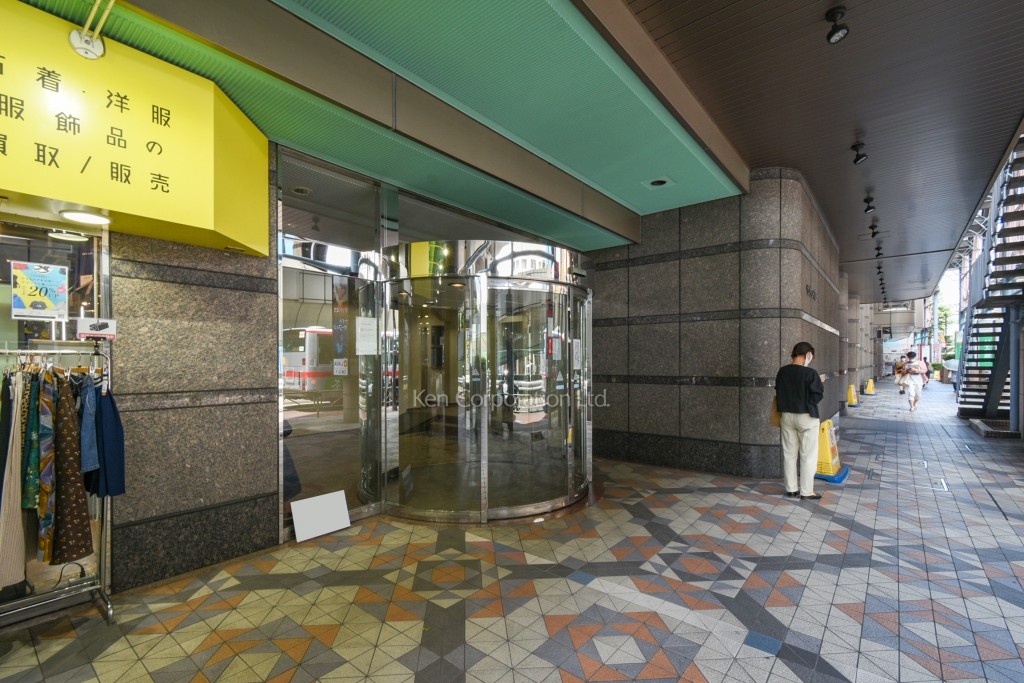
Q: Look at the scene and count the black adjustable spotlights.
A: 9